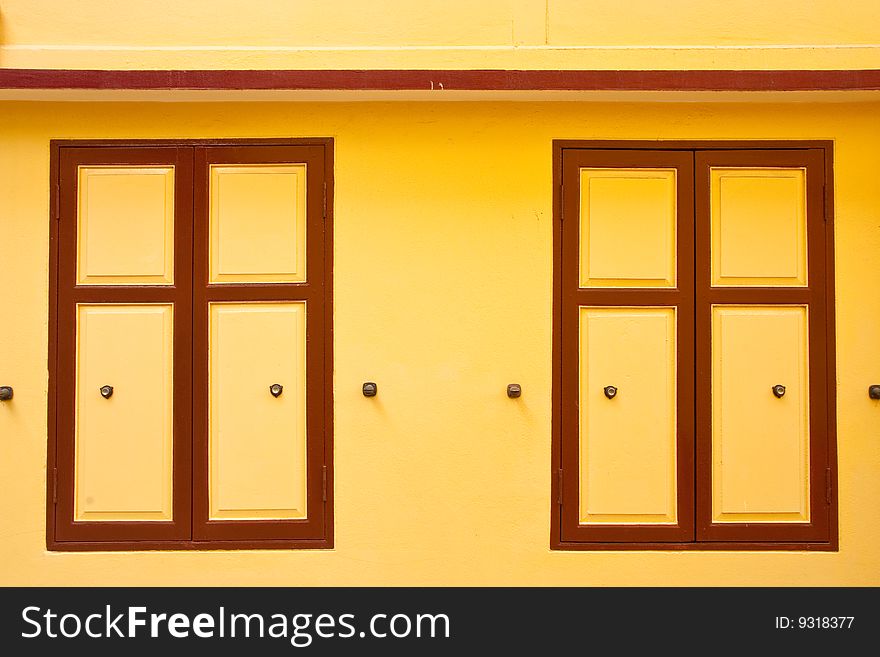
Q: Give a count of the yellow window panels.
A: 8